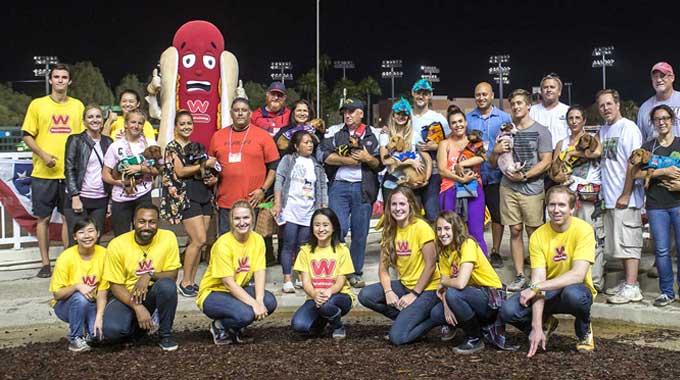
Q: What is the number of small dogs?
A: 9